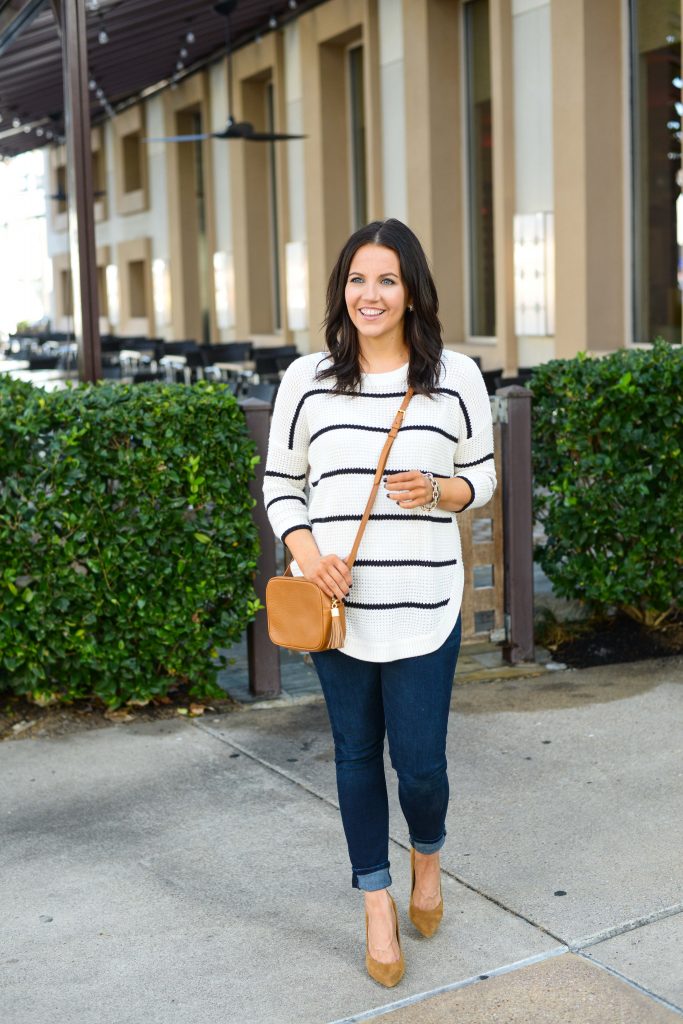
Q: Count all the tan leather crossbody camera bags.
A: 1